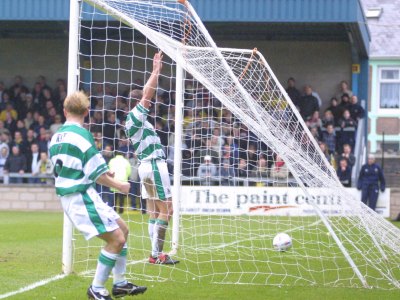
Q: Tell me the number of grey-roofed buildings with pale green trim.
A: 1